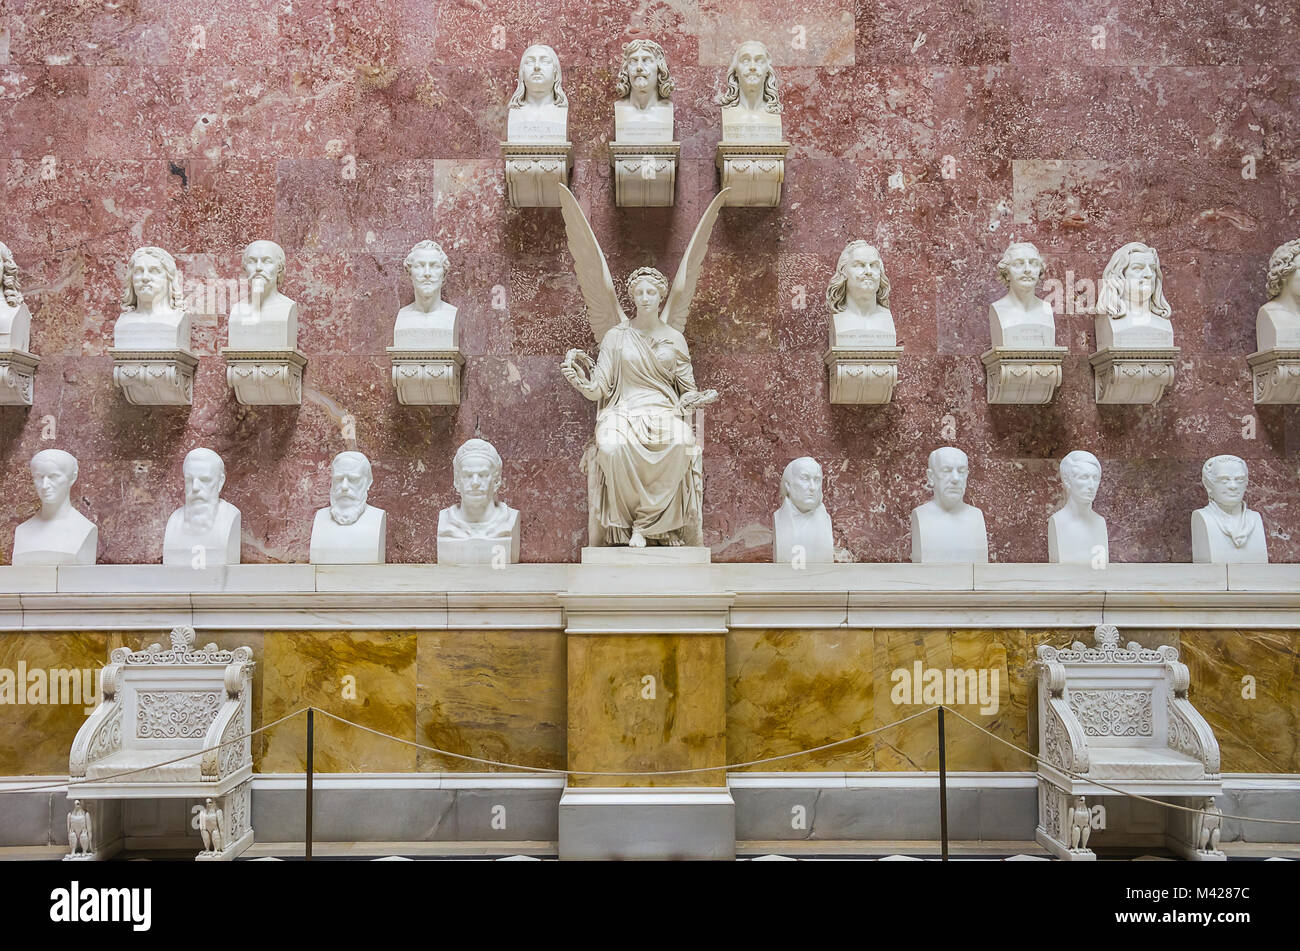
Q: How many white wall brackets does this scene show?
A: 11